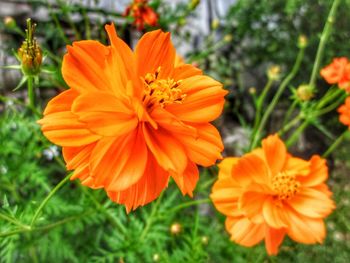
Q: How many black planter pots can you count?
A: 0